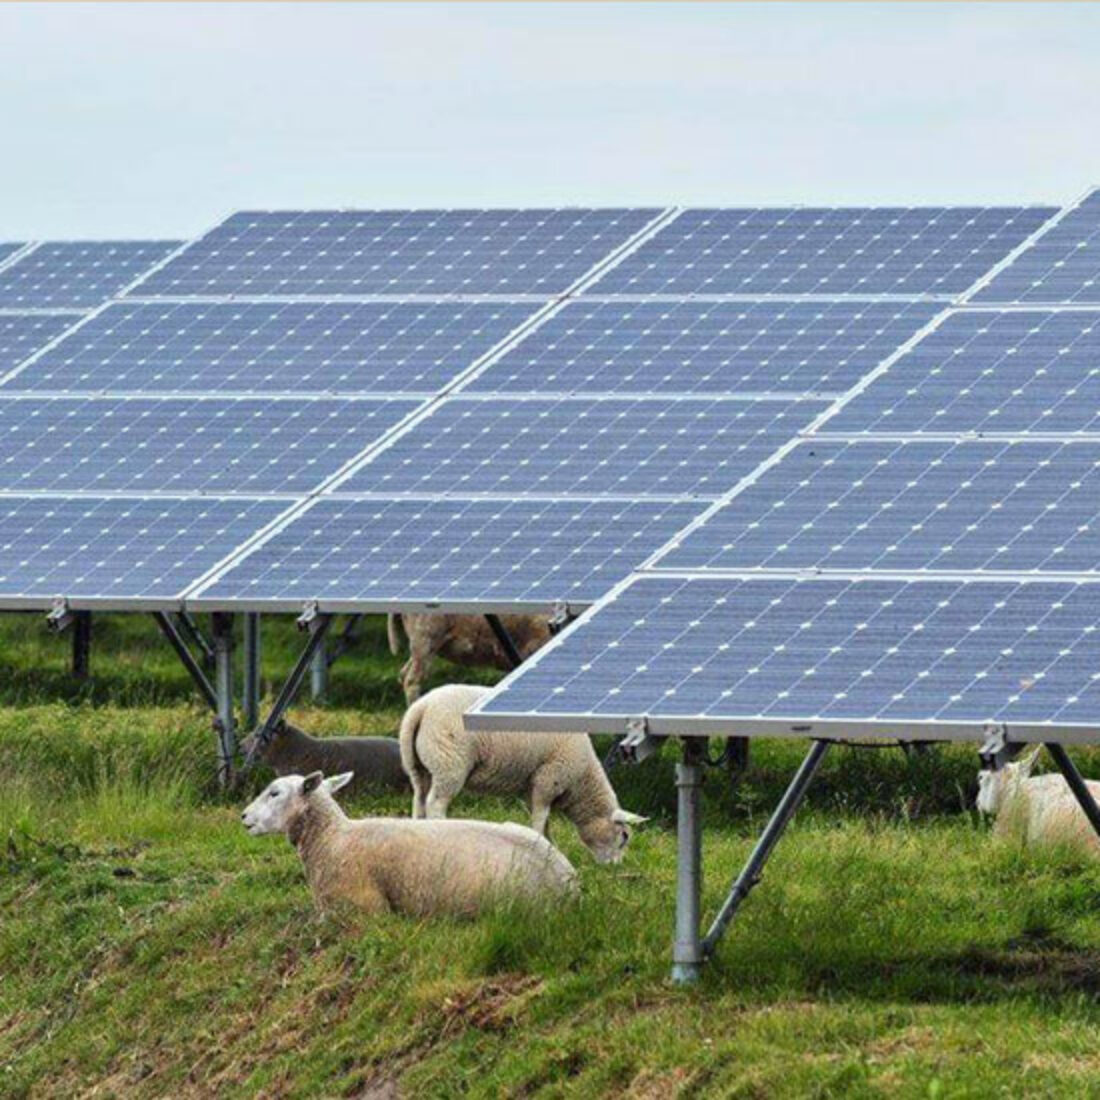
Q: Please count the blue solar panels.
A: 15